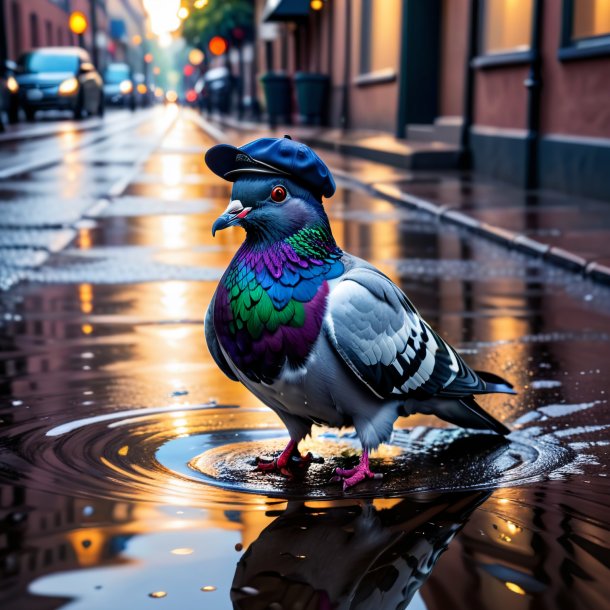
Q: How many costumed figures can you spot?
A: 1